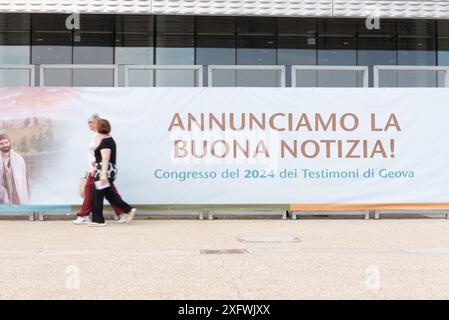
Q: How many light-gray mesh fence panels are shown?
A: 6